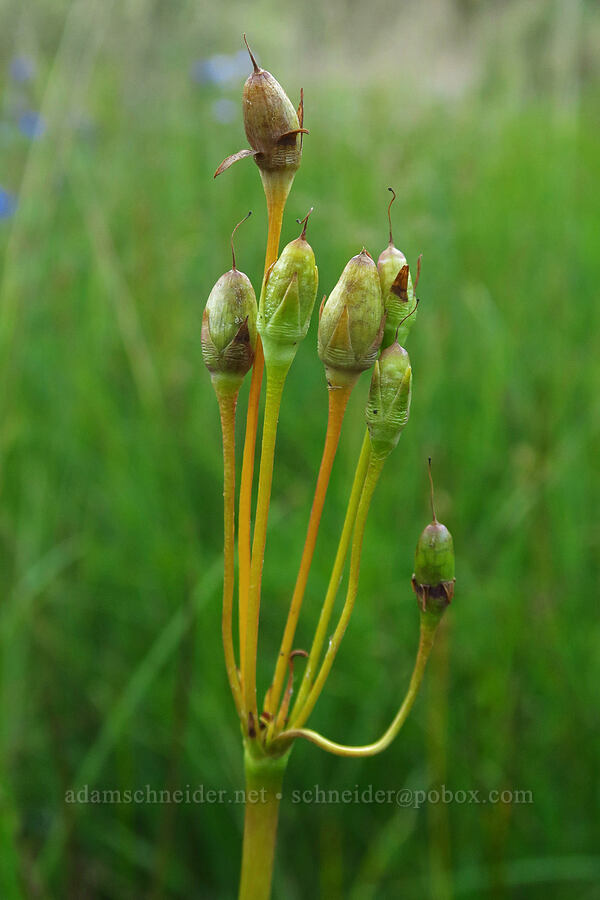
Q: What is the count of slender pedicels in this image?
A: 7